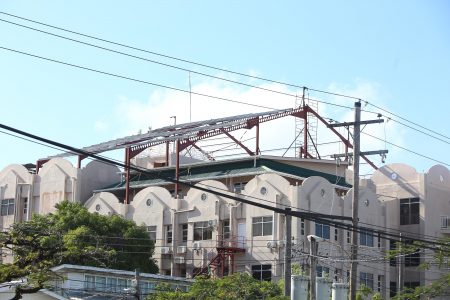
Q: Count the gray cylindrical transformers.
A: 3